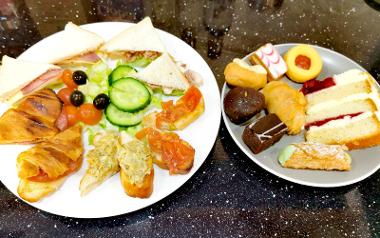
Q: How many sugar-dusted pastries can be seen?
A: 1